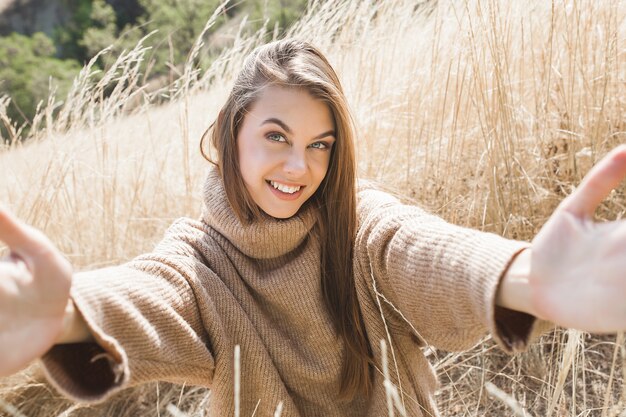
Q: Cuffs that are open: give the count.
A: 2